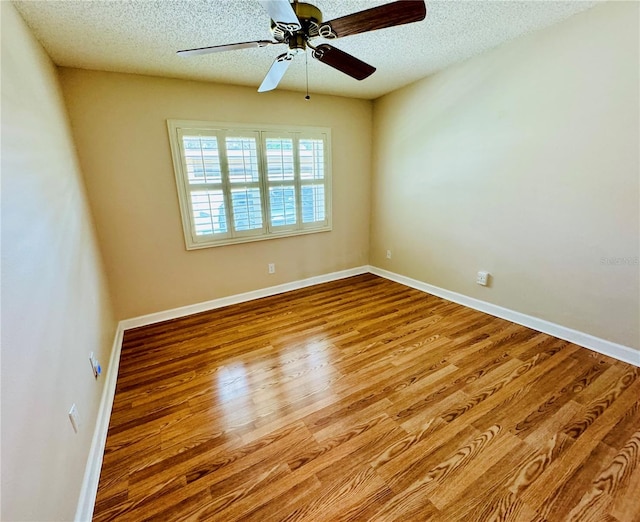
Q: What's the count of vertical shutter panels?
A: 4